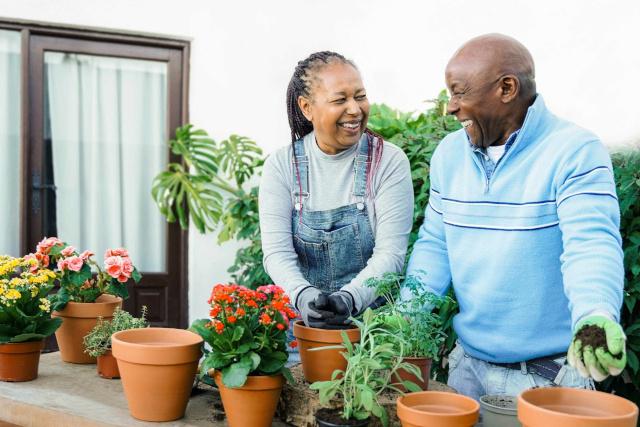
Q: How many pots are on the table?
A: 11